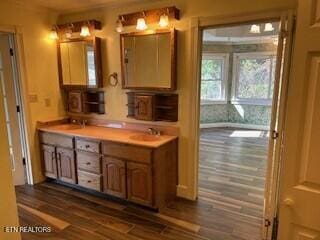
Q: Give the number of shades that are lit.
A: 6